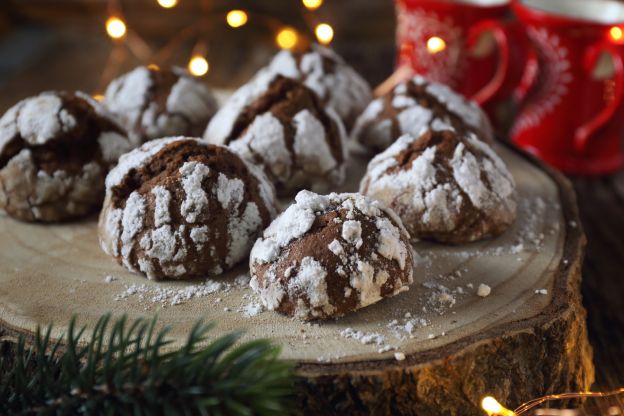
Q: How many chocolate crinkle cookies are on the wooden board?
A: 8